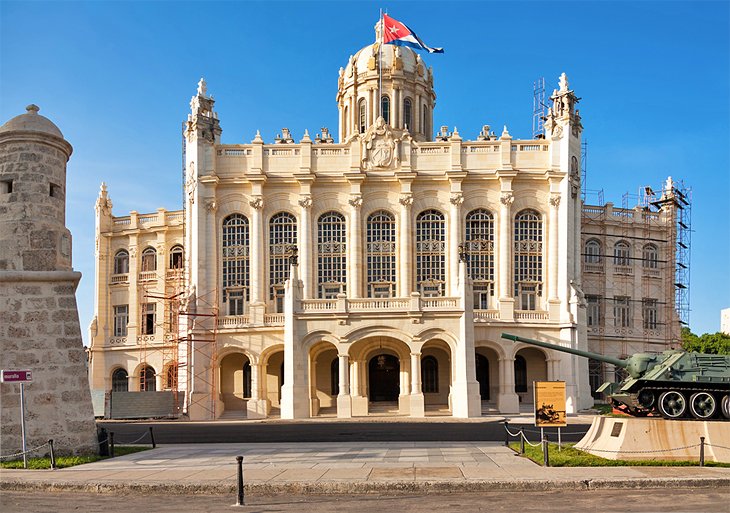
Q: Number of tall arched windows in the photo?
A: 7